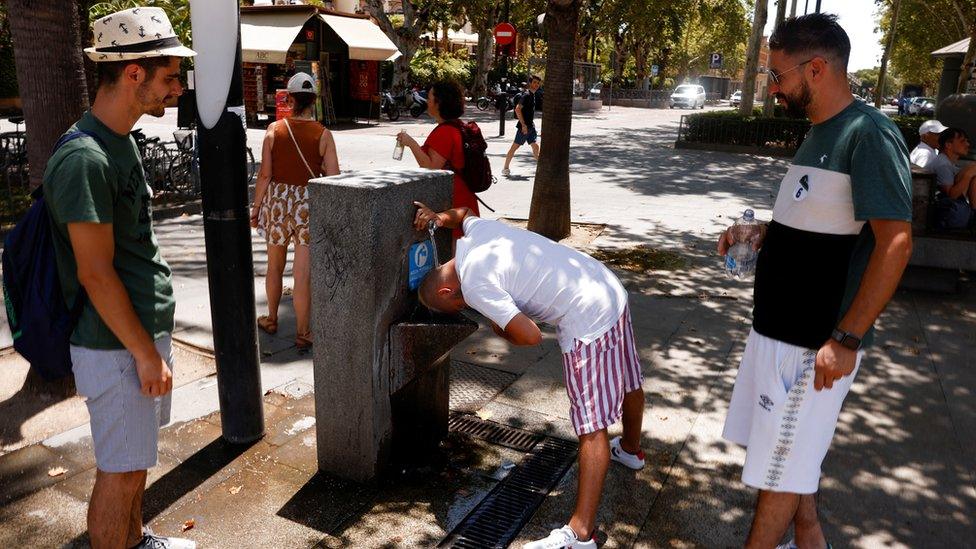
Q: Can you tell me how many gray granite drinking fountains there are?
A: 1